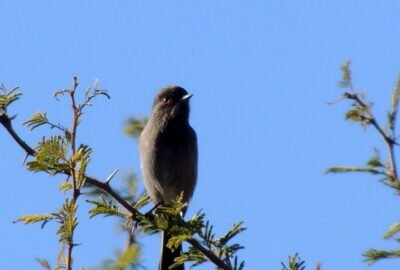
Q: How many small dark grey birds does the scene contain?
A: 1